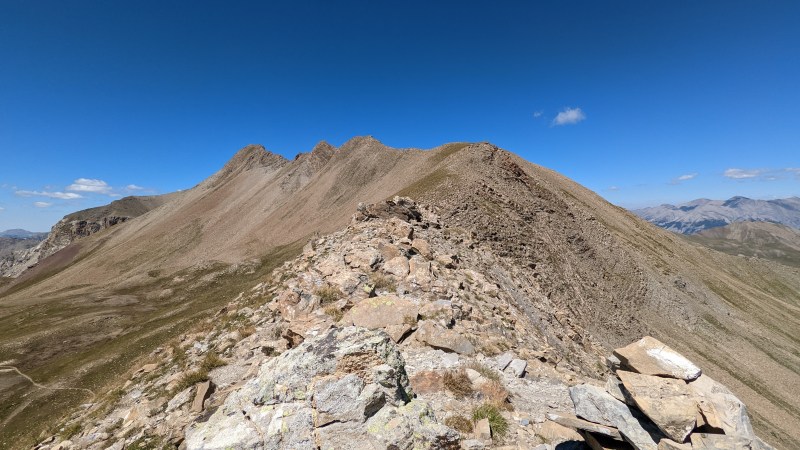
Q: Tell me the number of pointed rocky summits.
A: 3